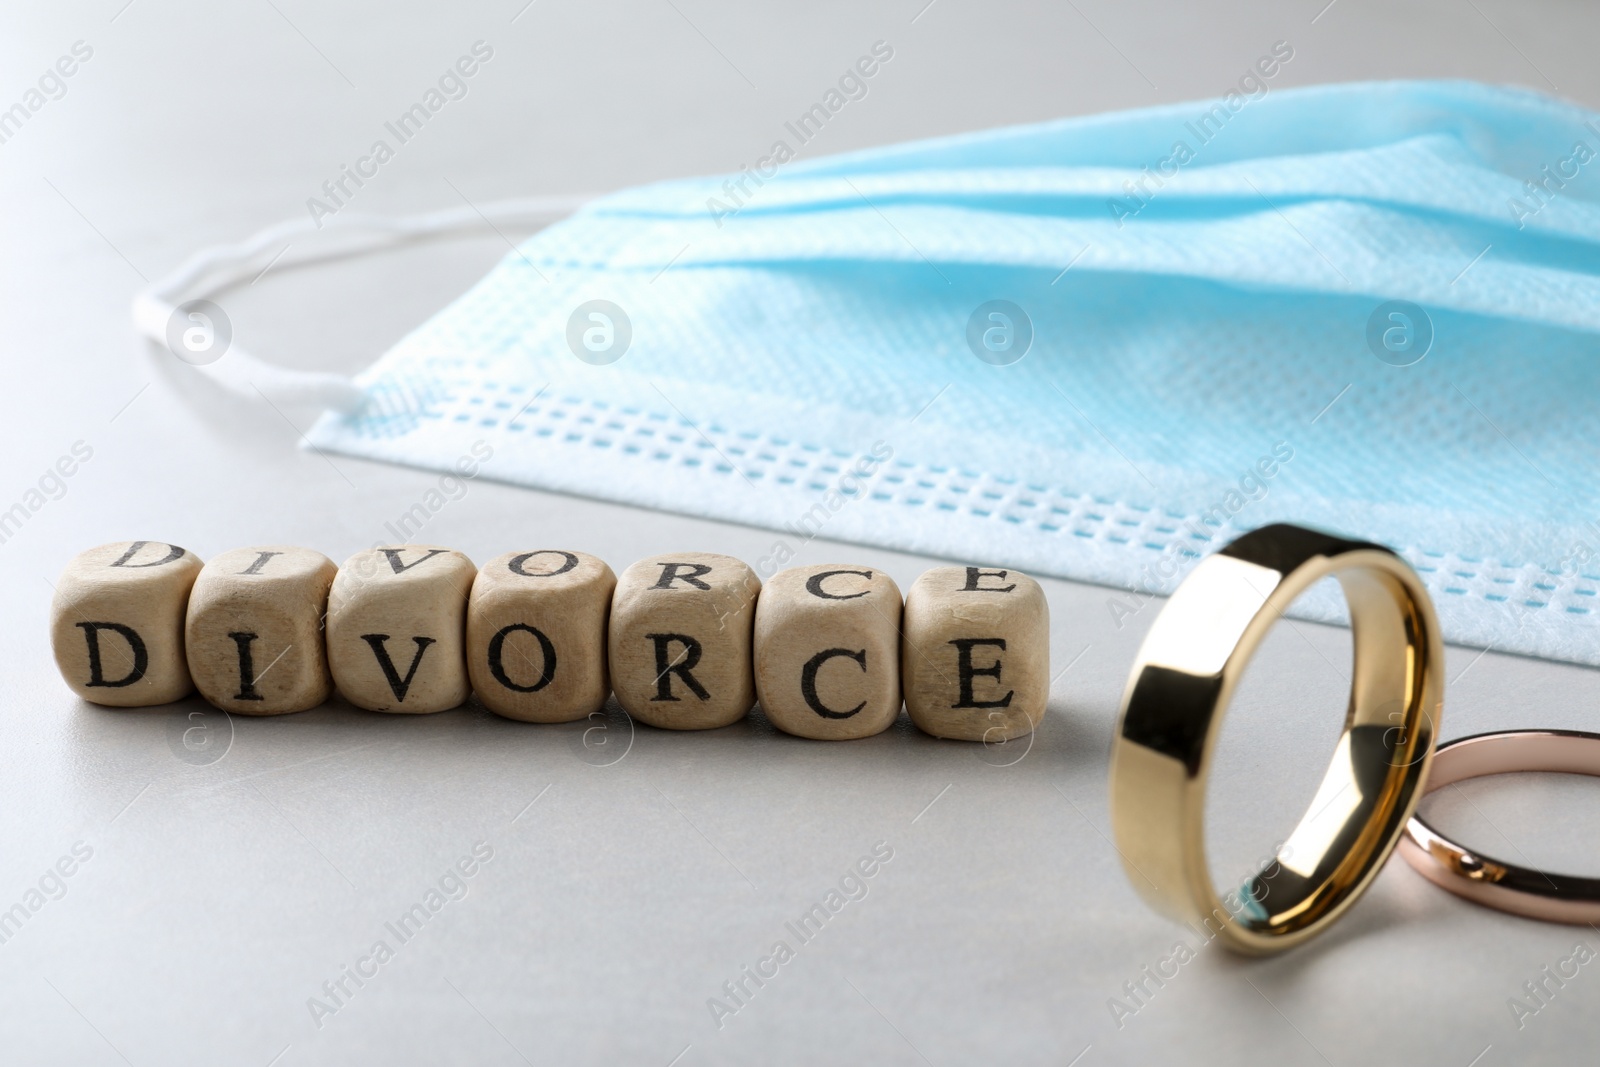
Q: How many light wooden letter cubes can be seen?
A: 7